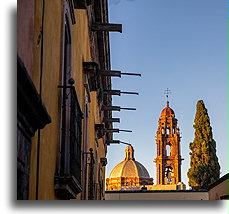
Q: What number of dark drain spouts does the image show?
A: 7